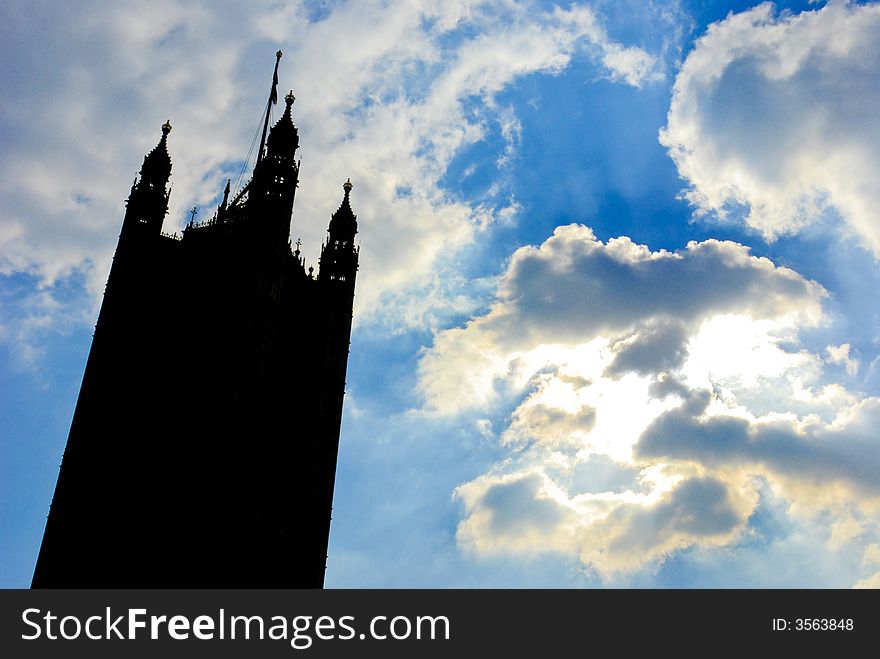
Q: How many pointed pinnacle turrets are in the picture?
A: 3